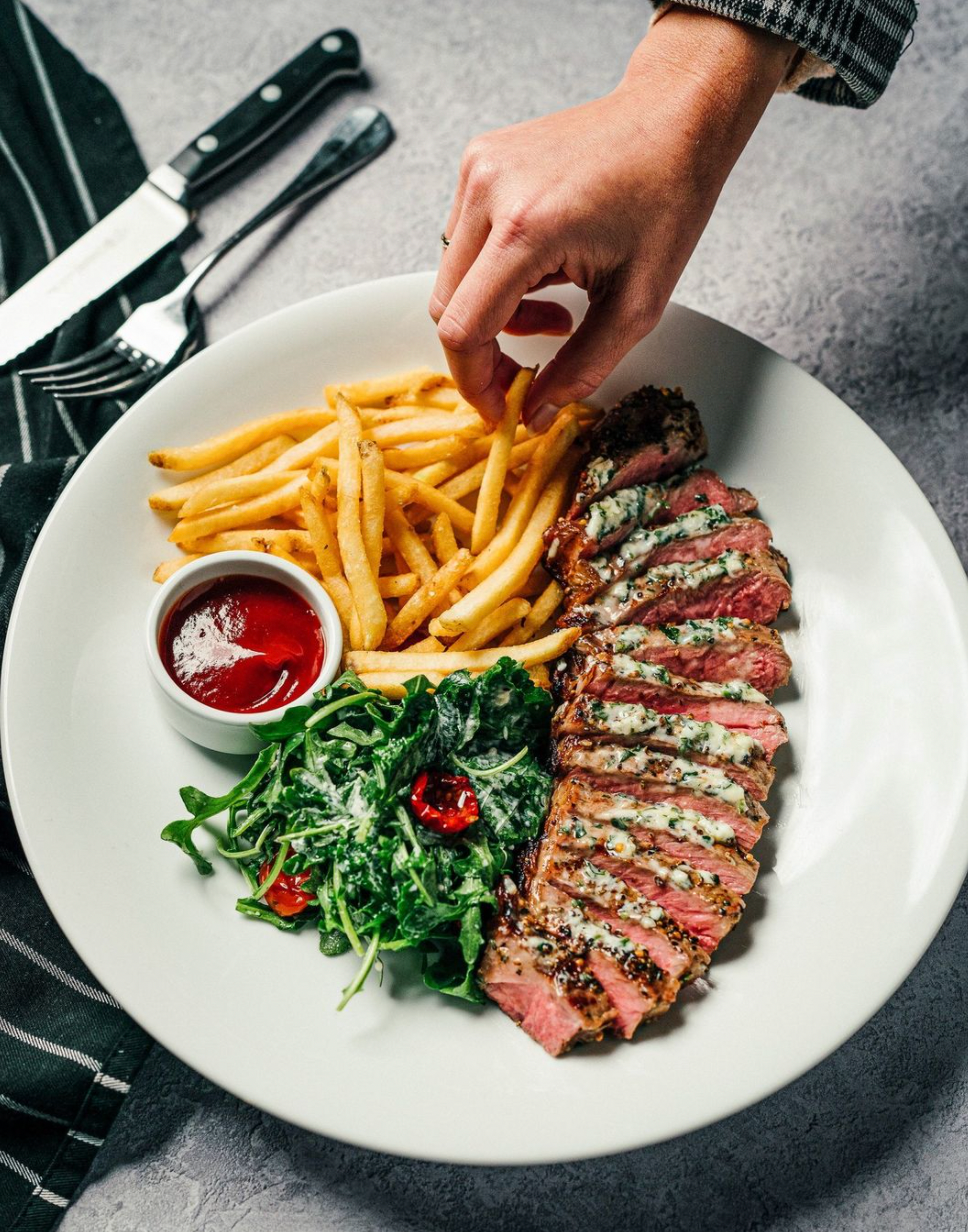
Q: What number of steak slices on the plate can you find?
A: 13